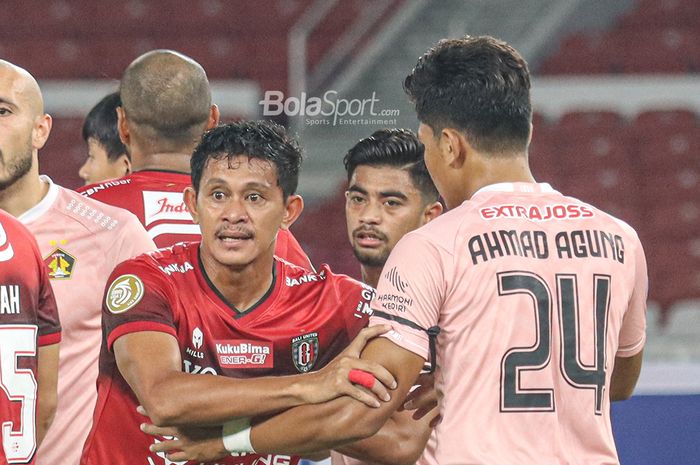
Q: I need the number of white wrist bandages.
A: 1